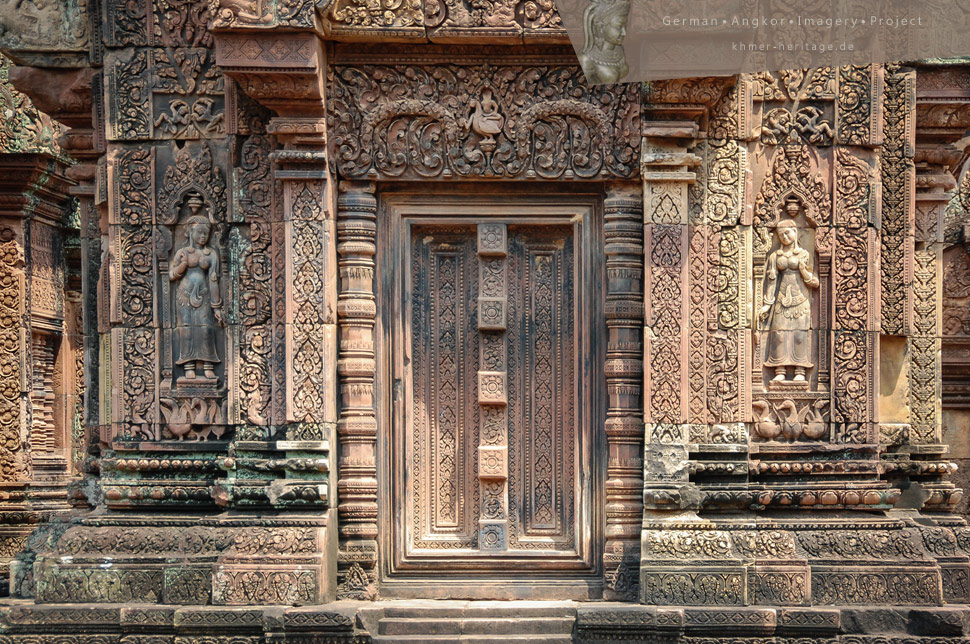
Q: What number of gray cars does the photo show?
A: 0